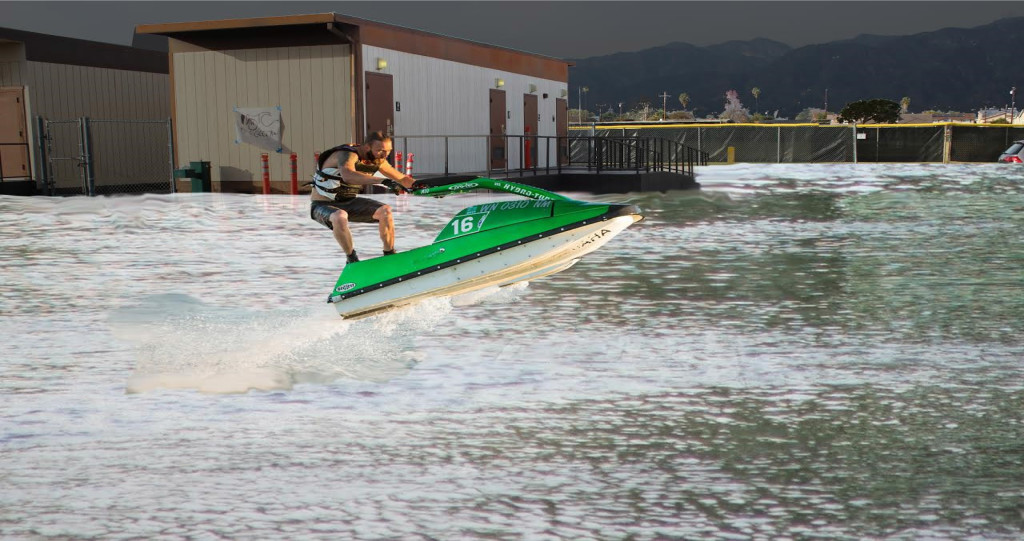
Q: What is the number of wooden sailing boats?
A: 0